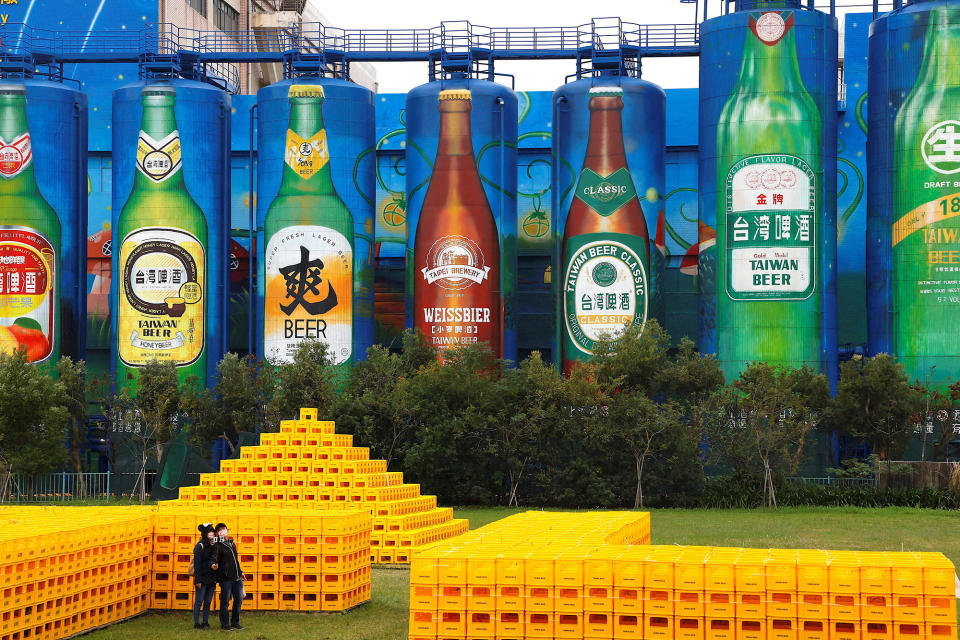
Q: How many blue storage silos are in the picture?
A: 7